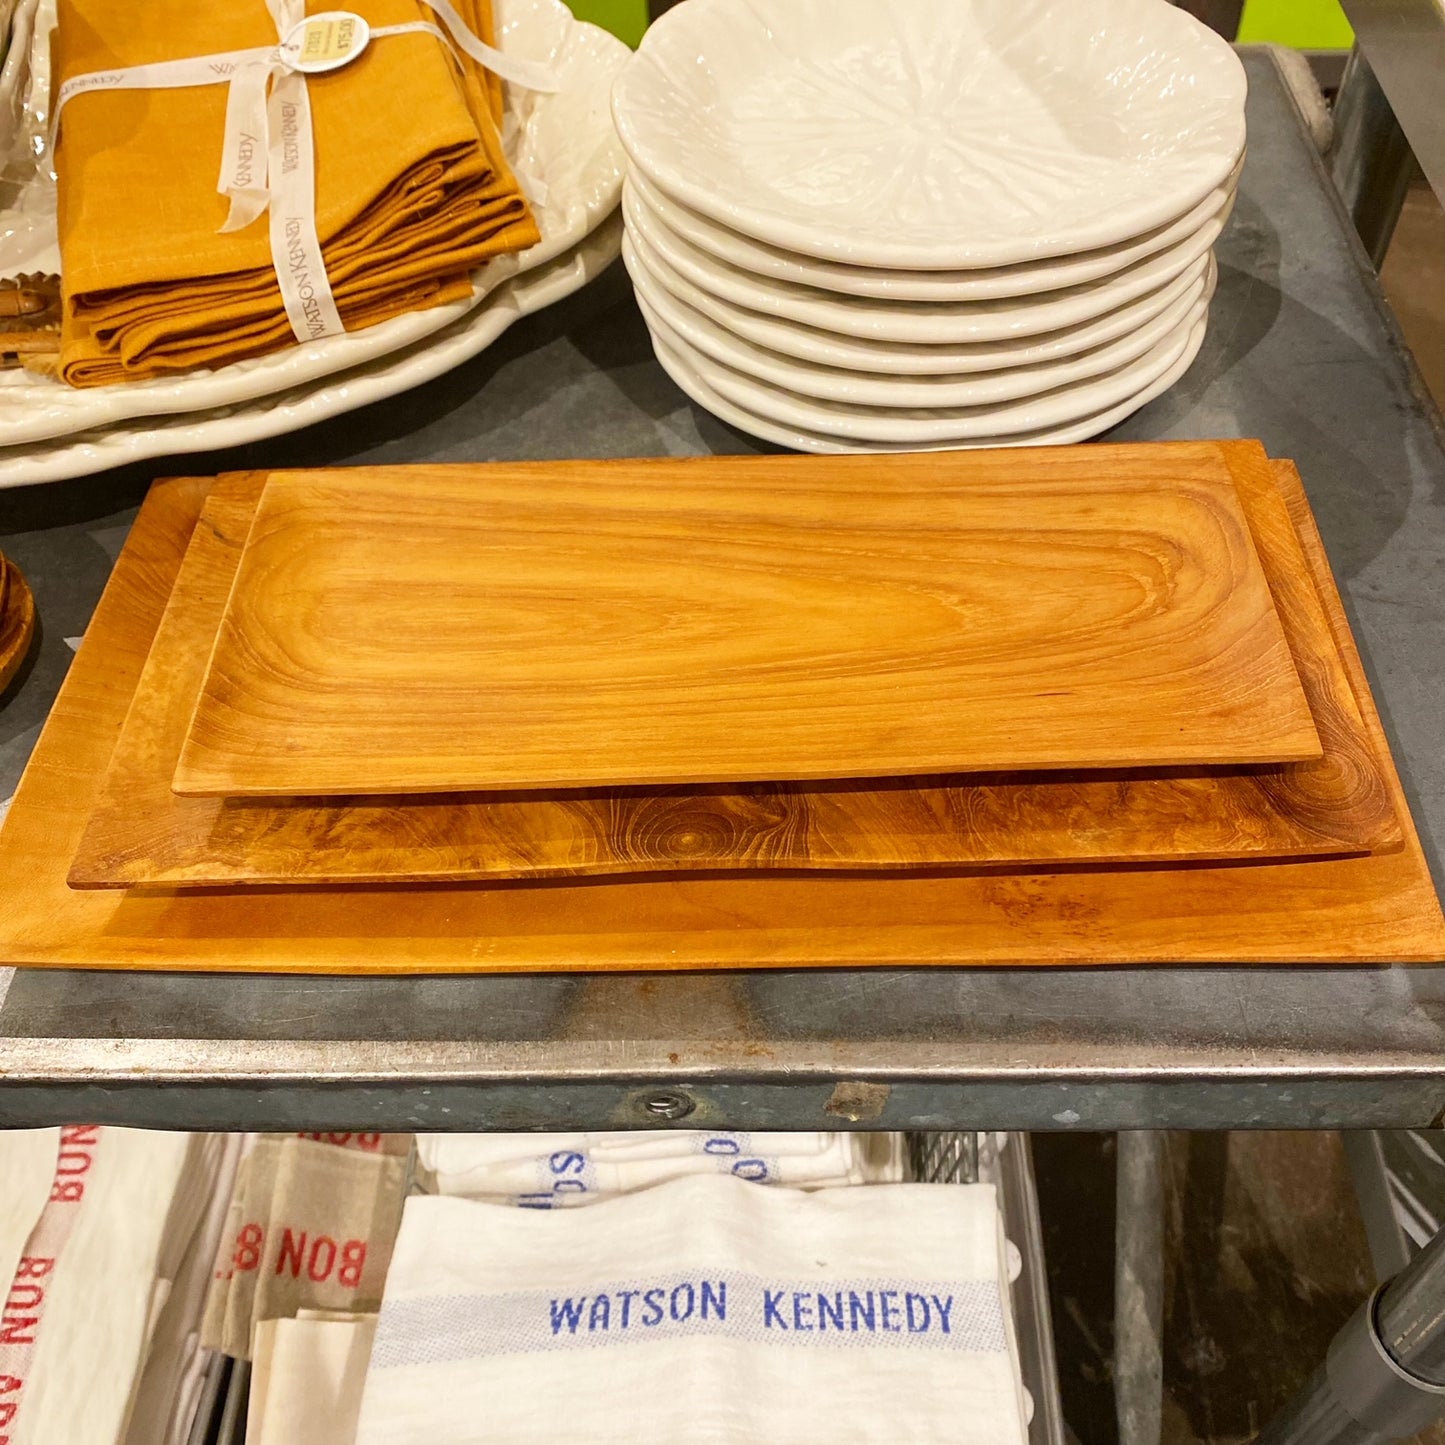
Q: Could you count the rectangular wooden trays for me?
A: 3